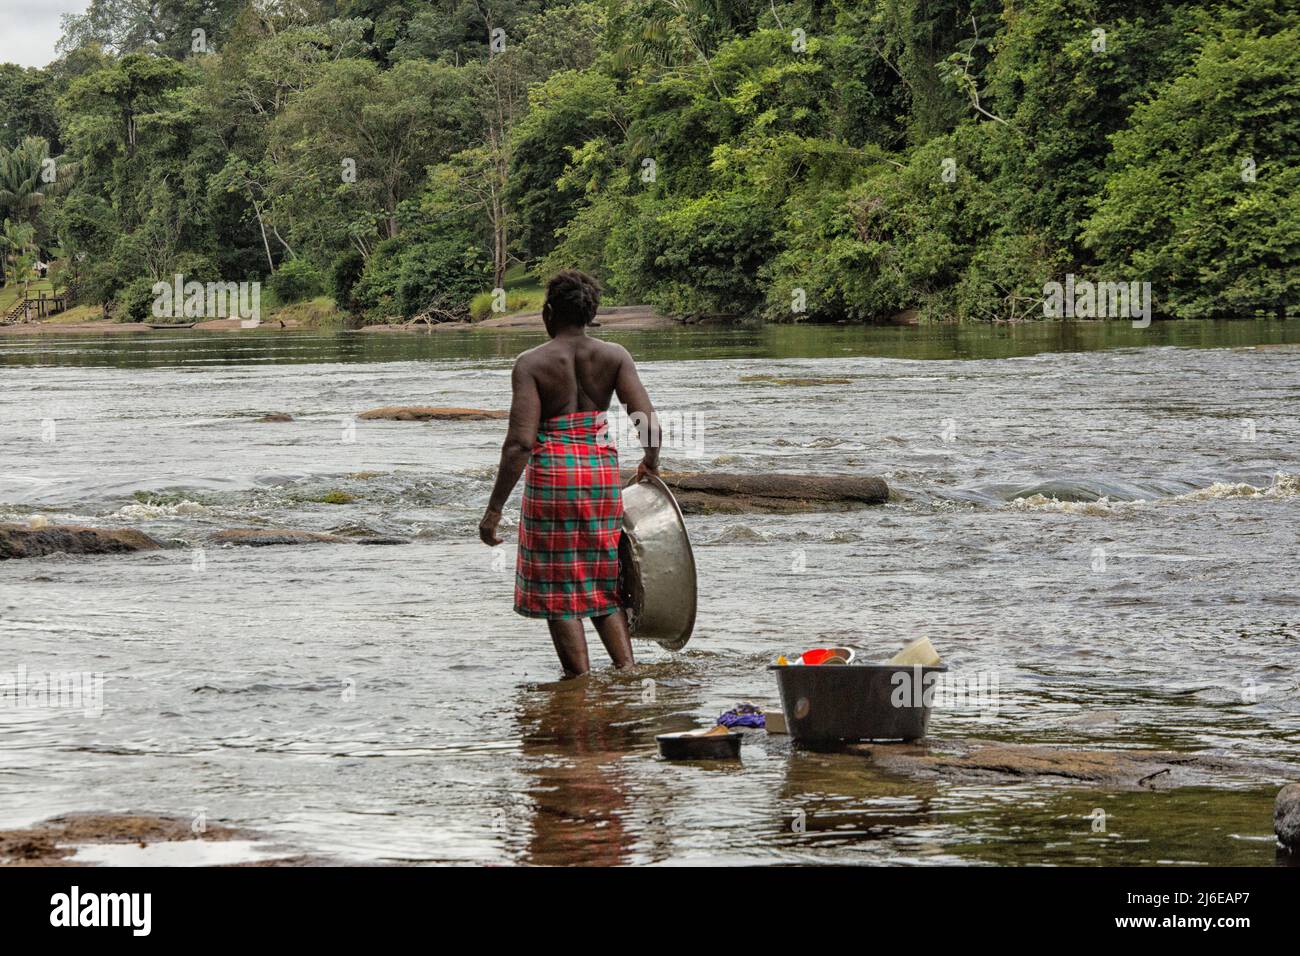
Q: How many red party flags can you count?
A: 0